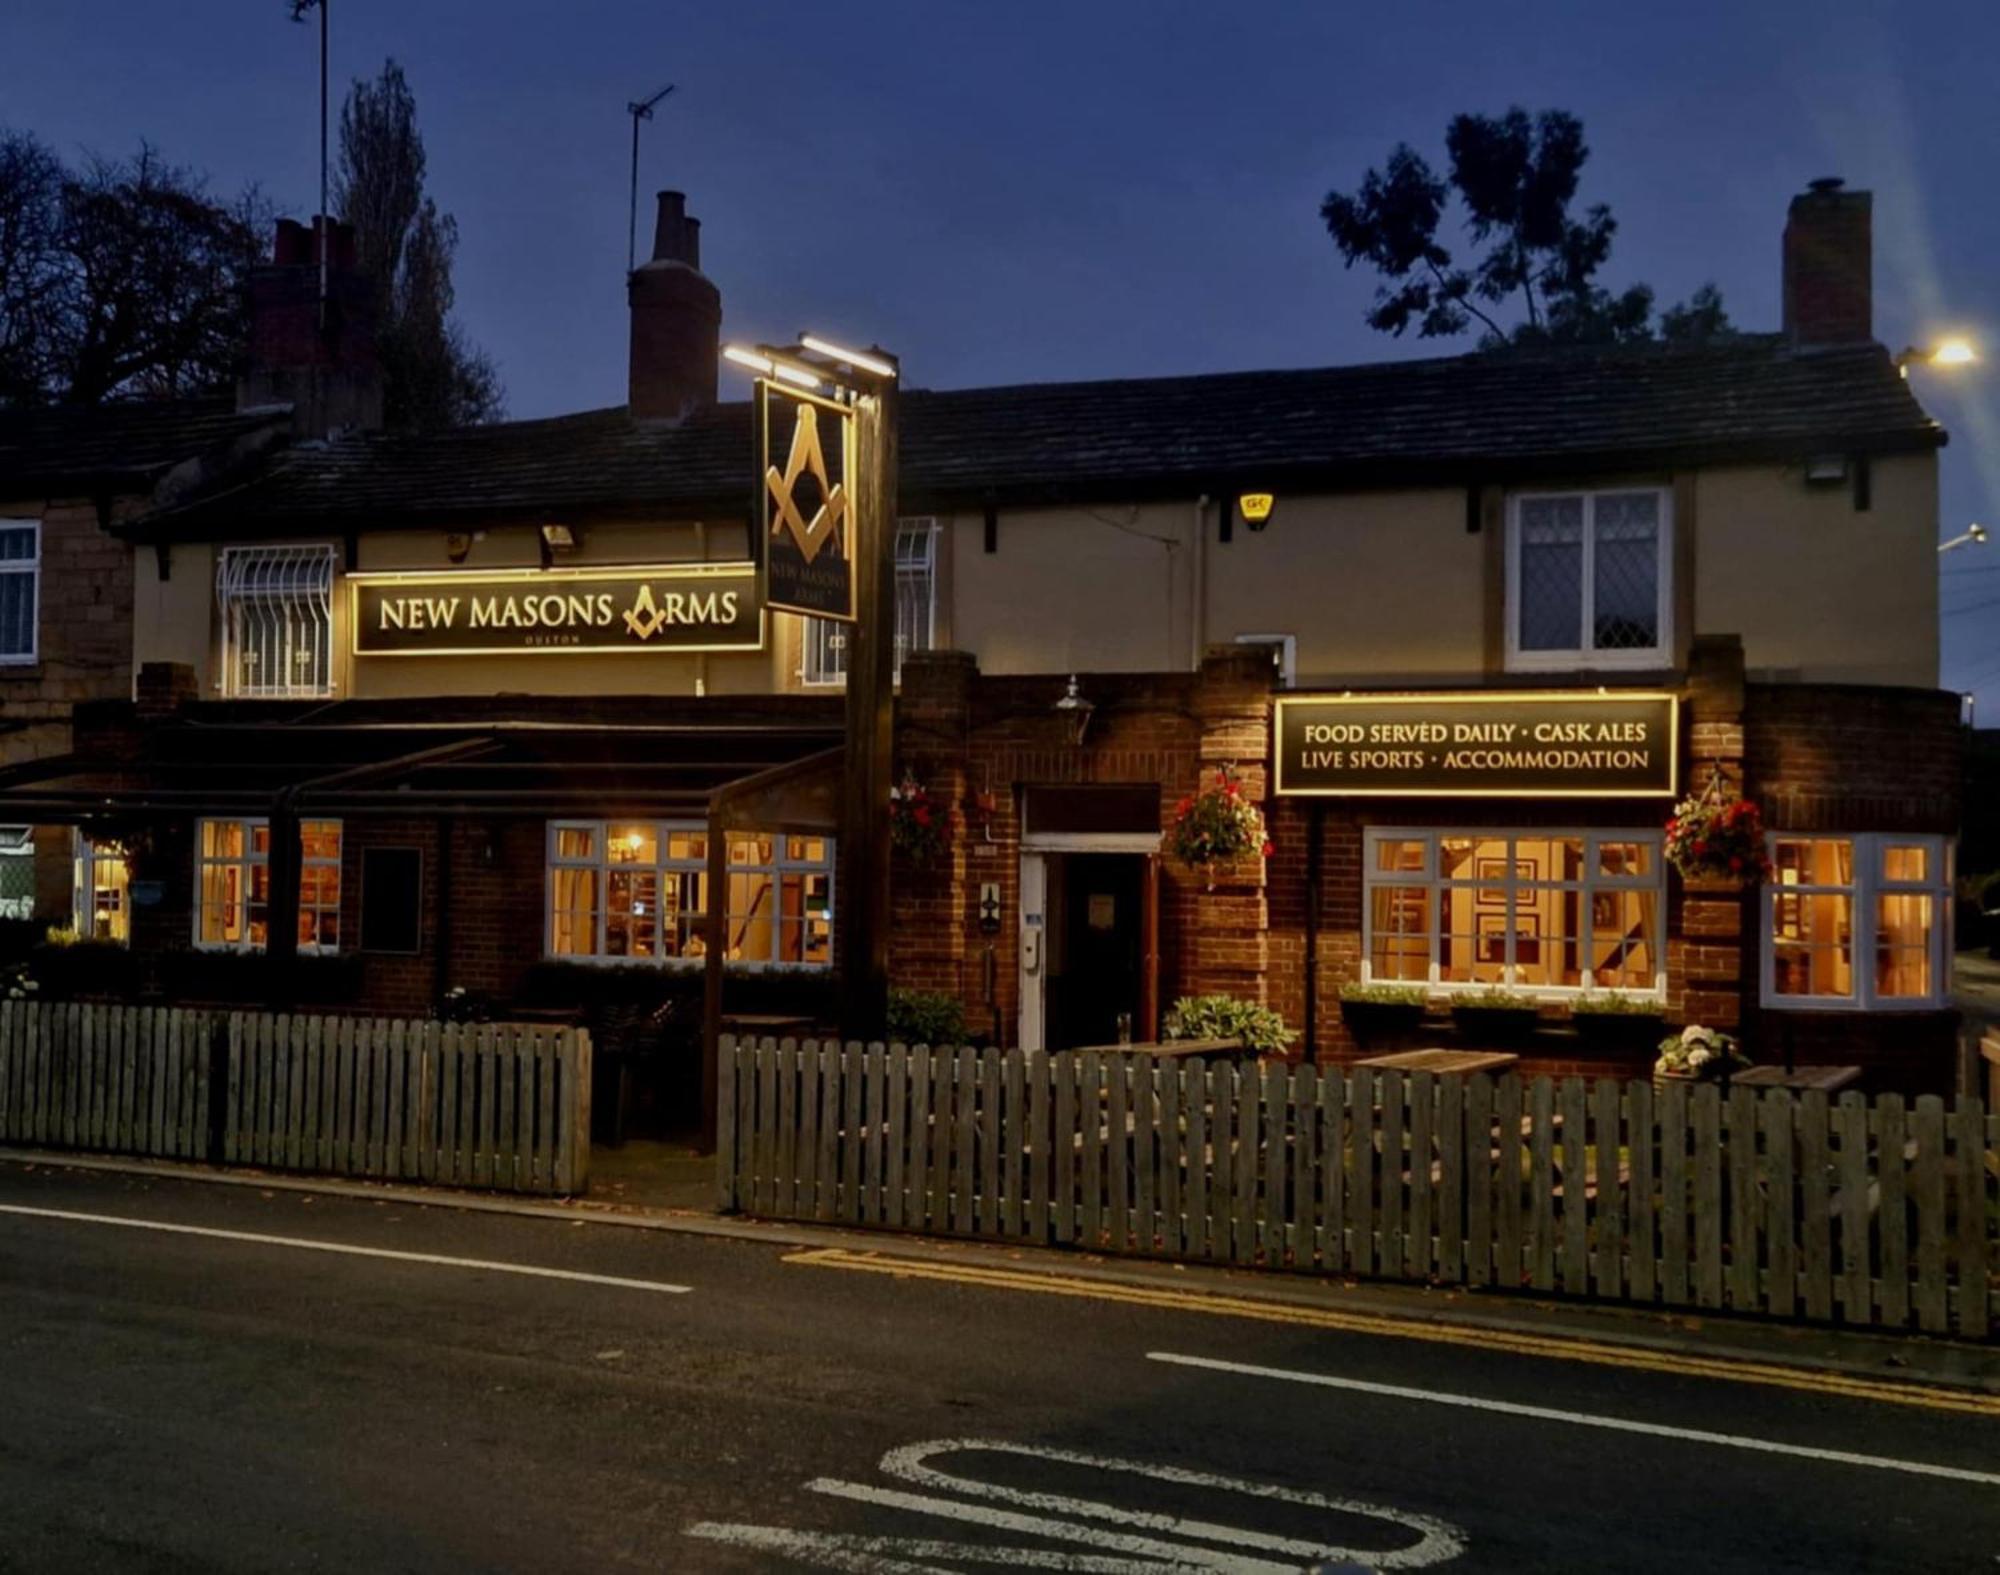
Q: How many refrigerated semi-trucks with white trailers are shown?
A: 0